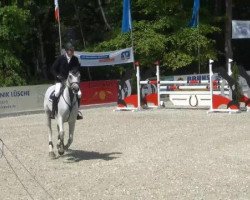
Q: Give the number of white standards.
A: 4